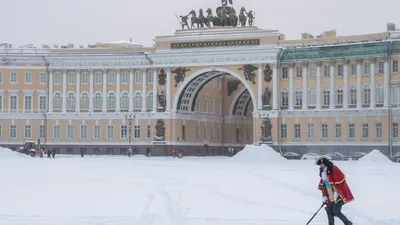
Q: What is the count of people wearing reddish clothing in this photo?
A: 2